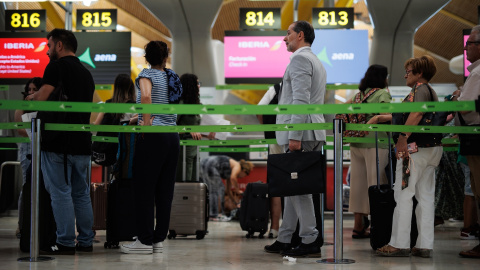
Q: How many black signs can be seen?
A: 4